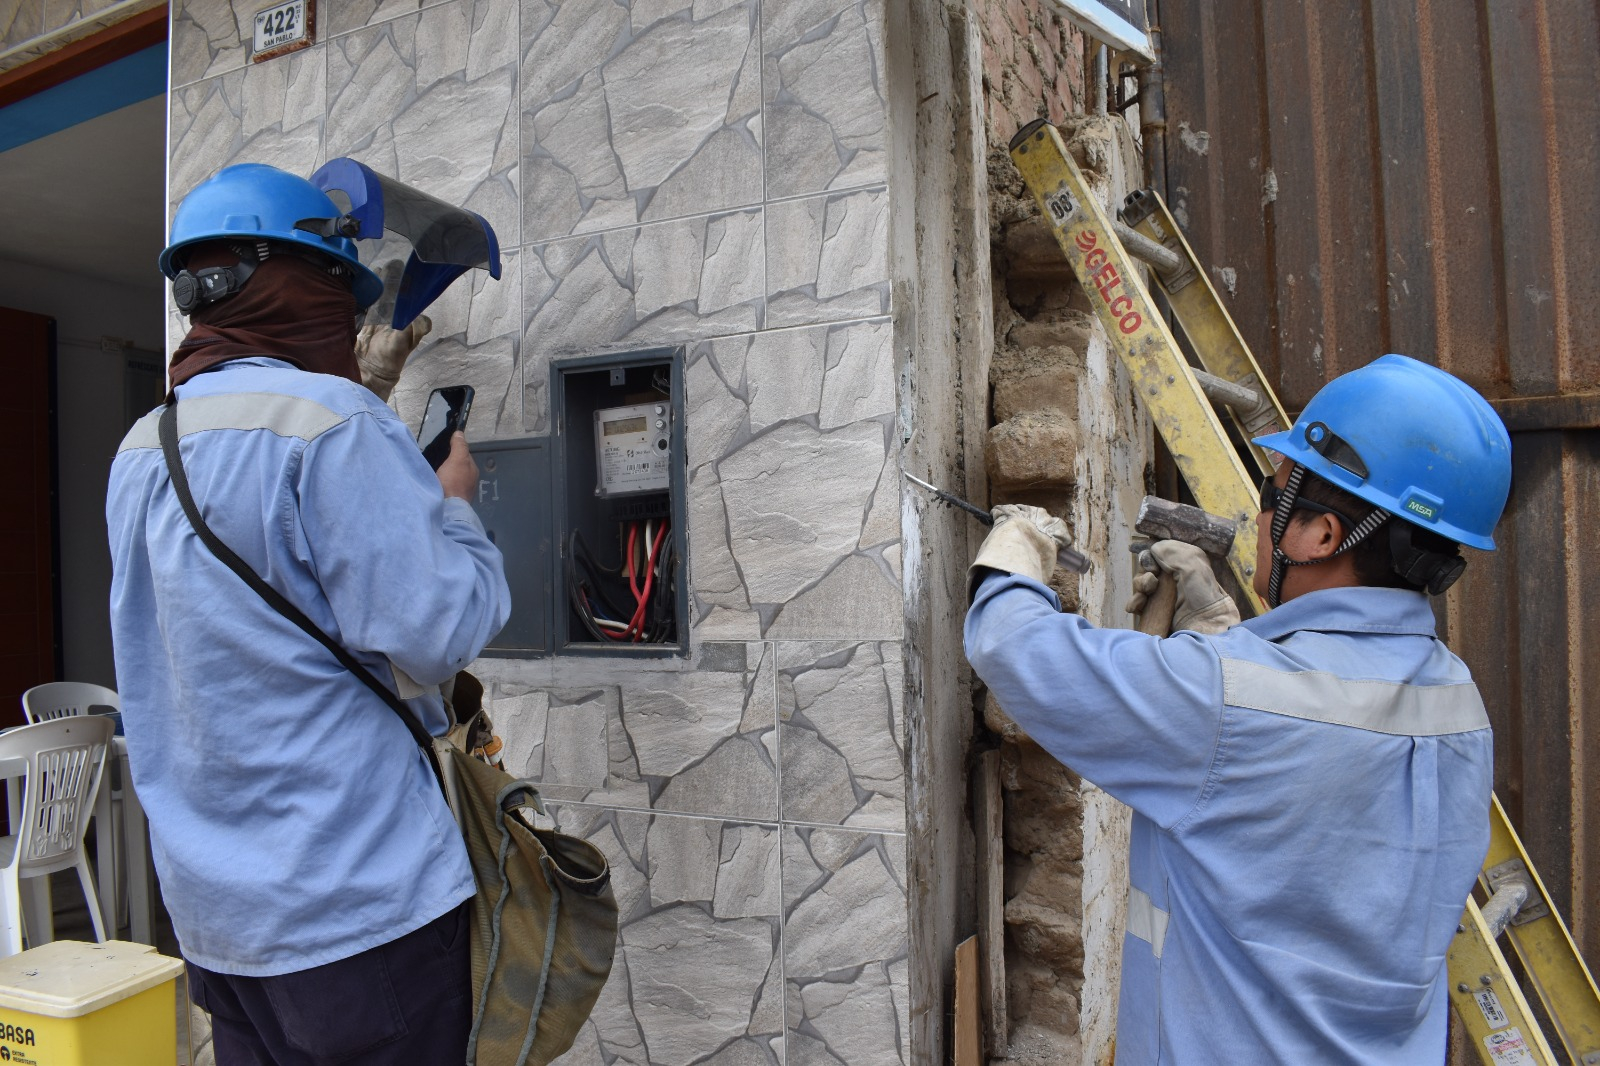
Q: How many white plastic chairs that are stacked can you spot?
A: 2